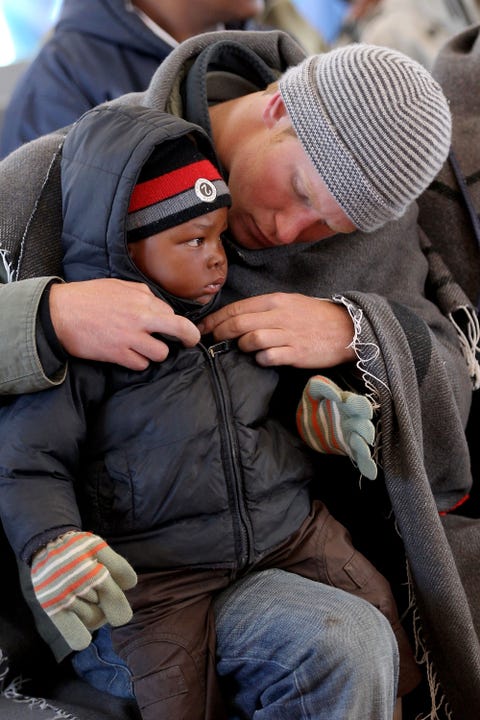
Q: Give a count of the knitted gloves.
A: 2